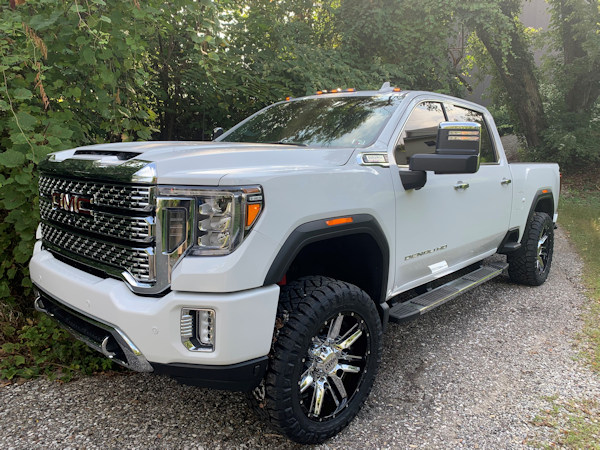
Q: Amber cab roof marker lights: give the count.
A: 5